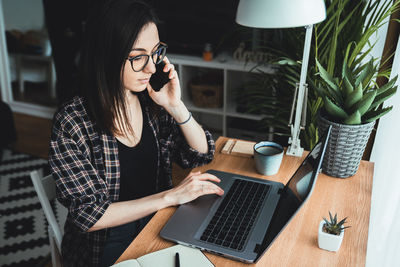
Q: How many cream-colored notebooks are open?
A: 1